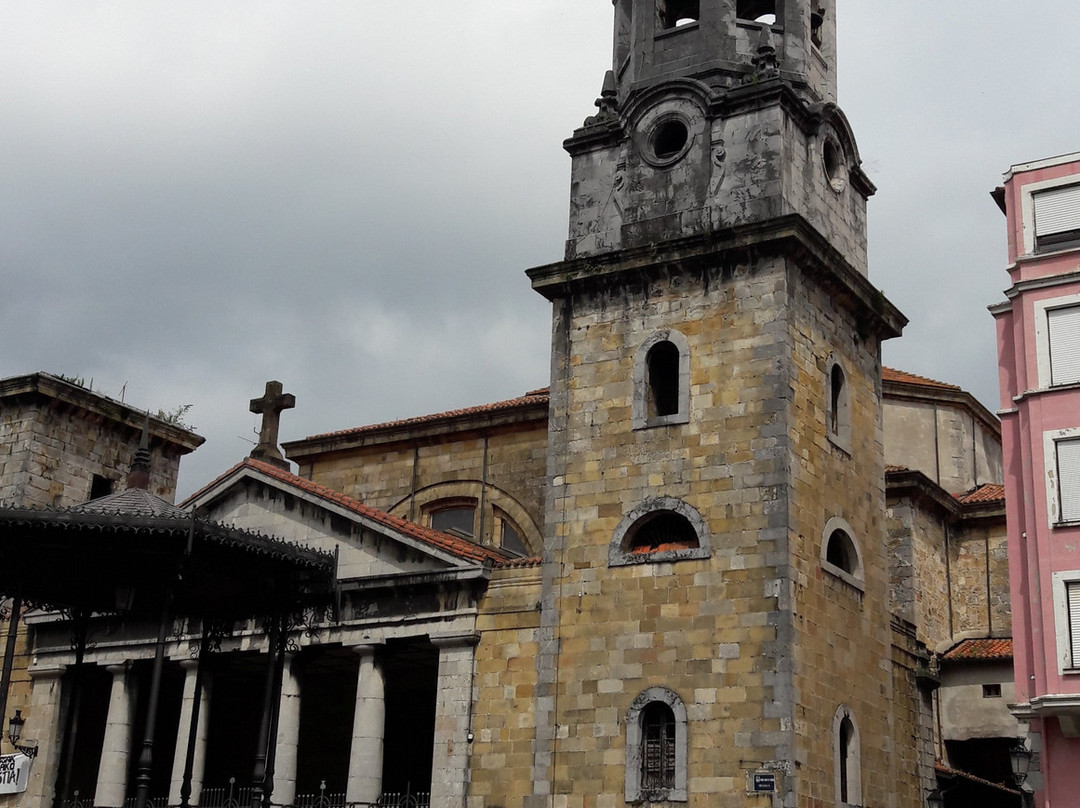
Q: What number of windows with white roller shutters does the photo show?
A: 4